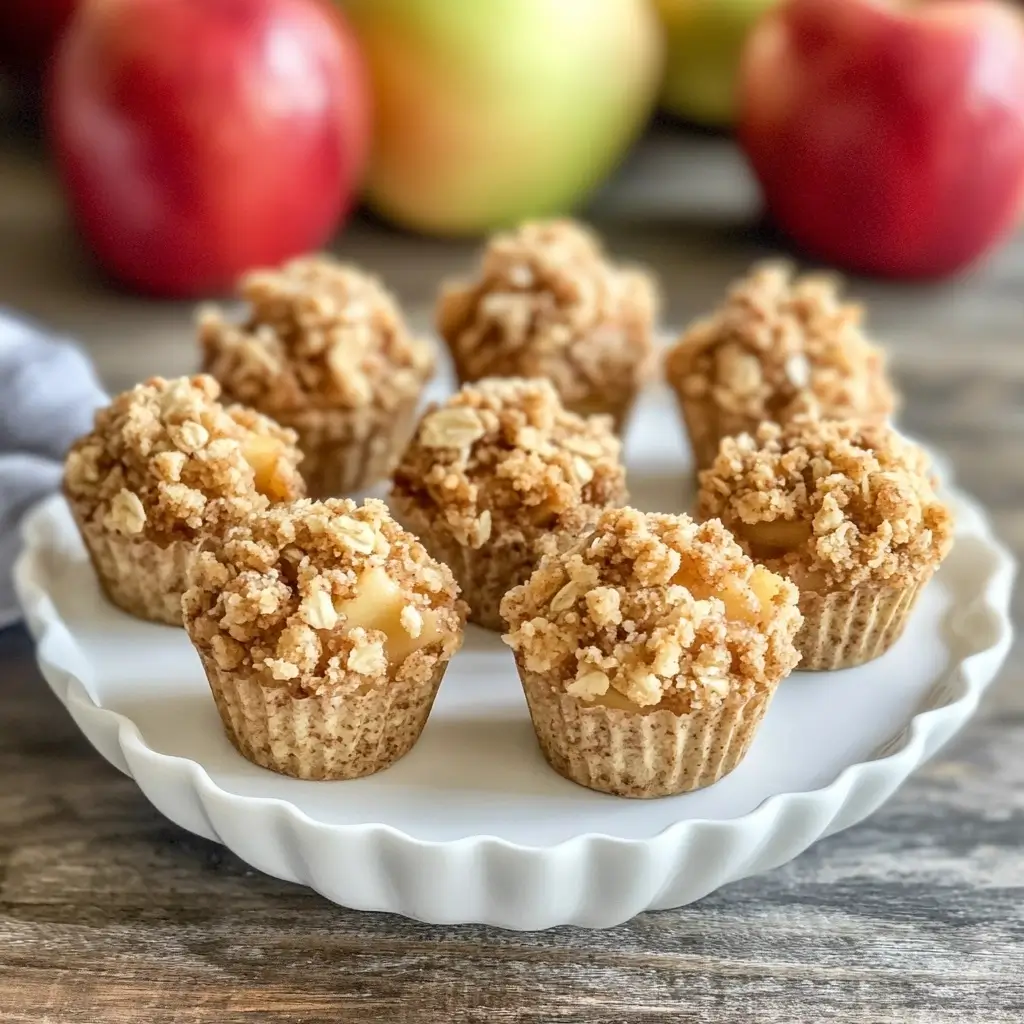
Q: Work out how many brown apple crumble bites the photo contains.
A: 8